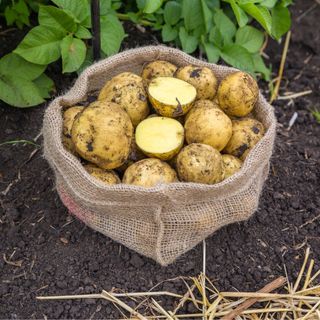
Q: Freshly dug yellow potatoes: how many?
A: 14